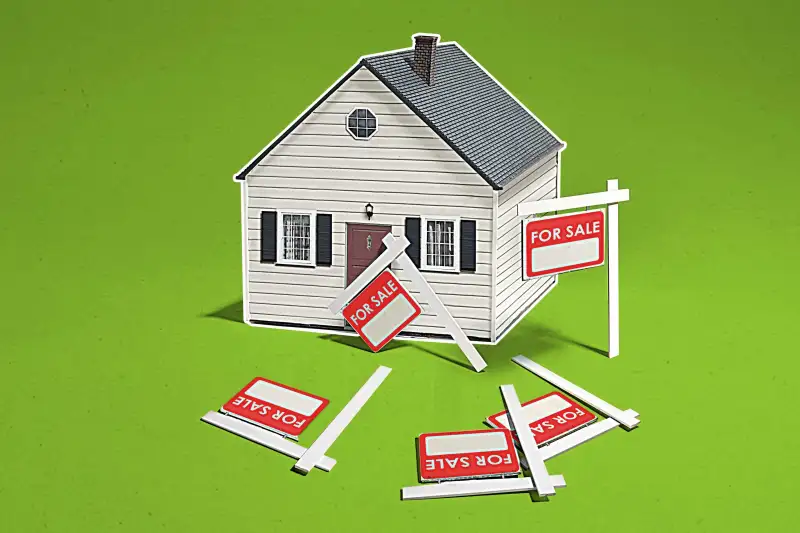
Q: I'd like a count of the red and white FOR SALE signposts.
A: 5